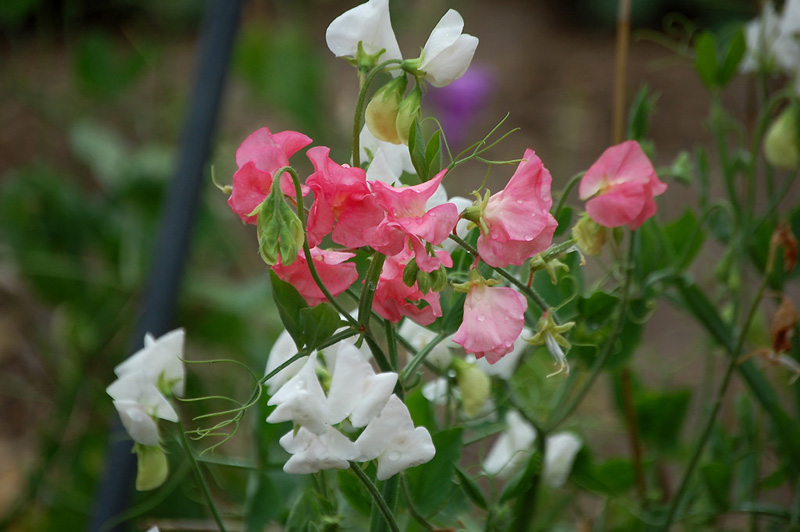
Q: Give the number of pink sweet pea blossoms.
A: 8